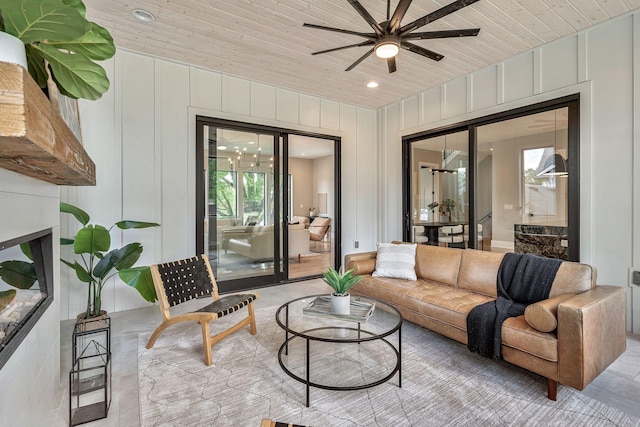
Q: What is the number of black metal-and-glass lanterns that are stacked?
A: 2